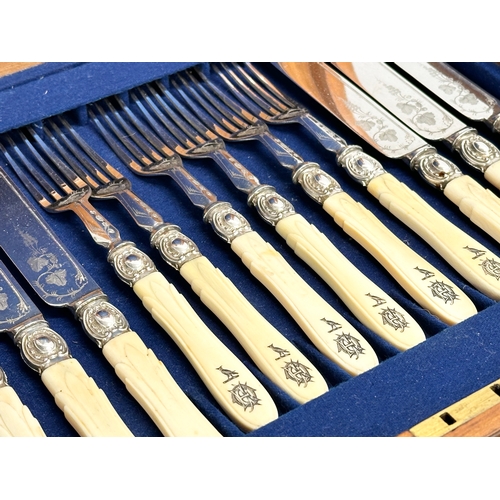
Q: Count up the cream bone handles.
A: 11